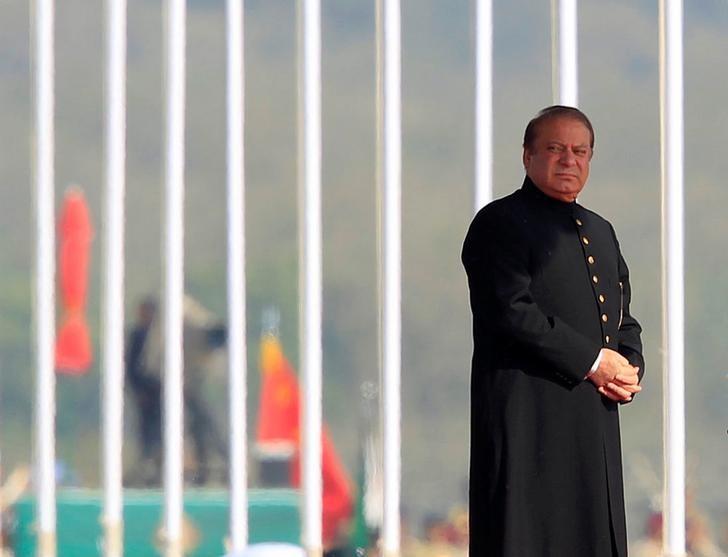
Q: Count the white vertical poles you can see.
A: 9